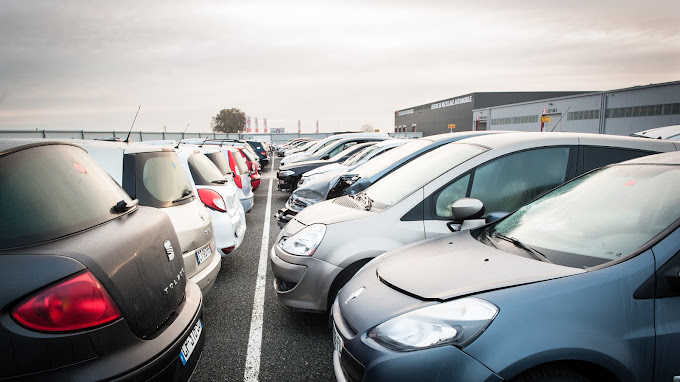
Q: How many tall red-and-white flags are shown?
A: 5